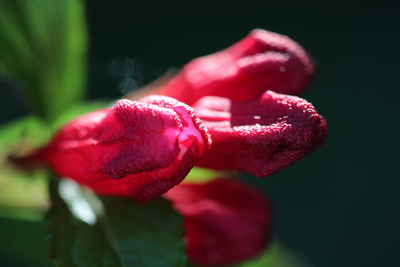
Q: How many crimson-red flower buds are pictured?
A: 4